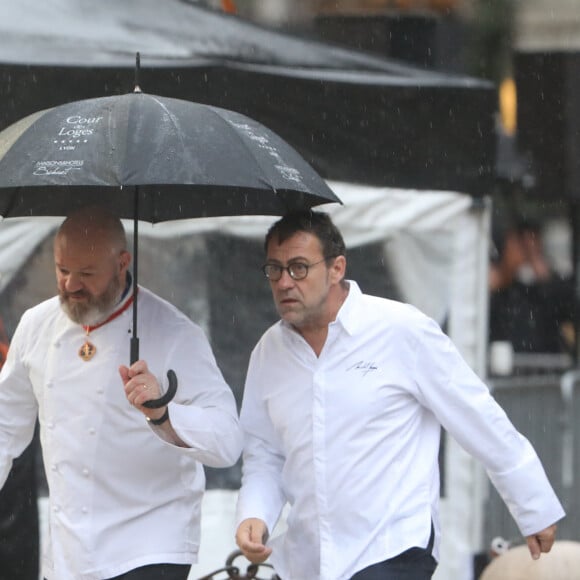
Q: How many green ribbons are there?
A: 0